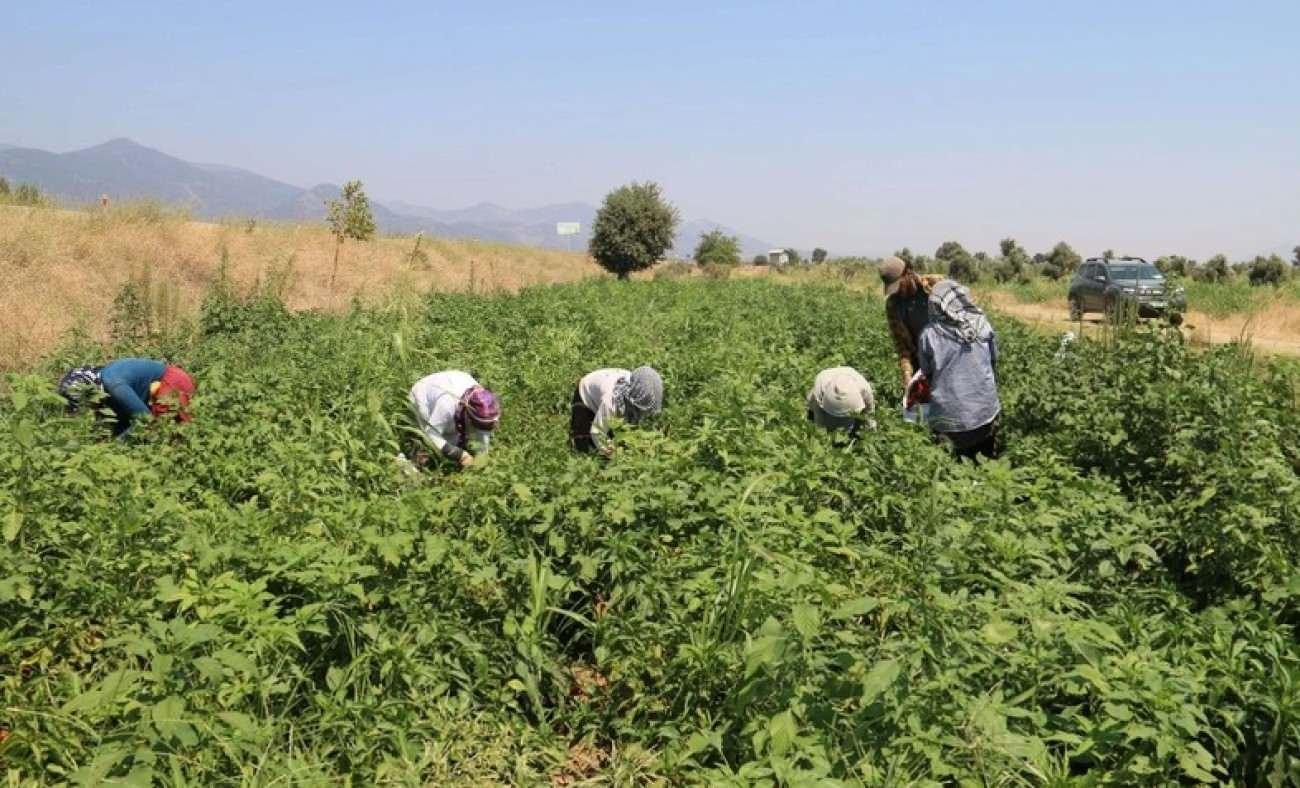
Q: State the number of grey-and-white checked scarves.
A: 2